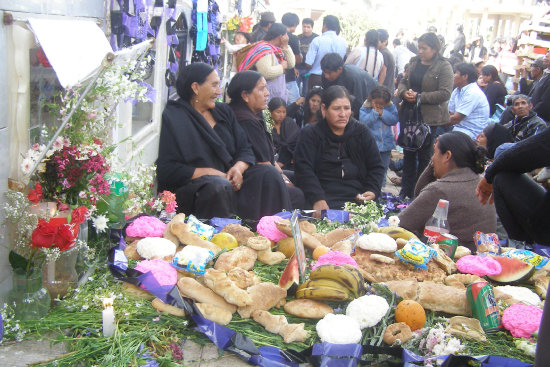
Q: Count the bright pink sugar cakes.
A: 6